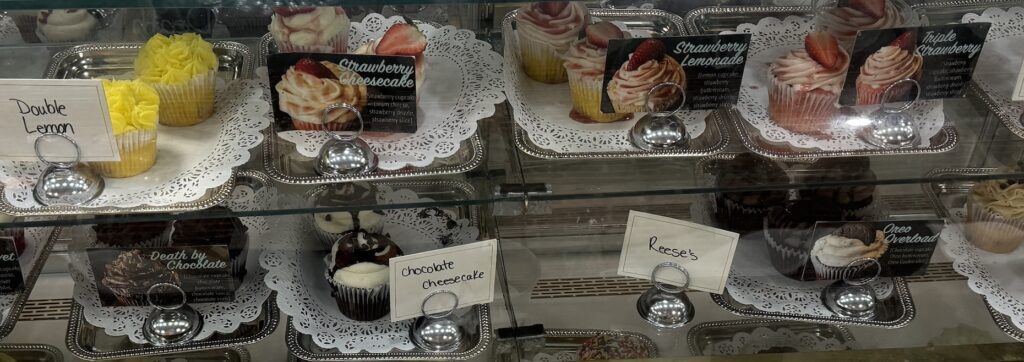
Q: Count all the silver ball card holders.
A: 8